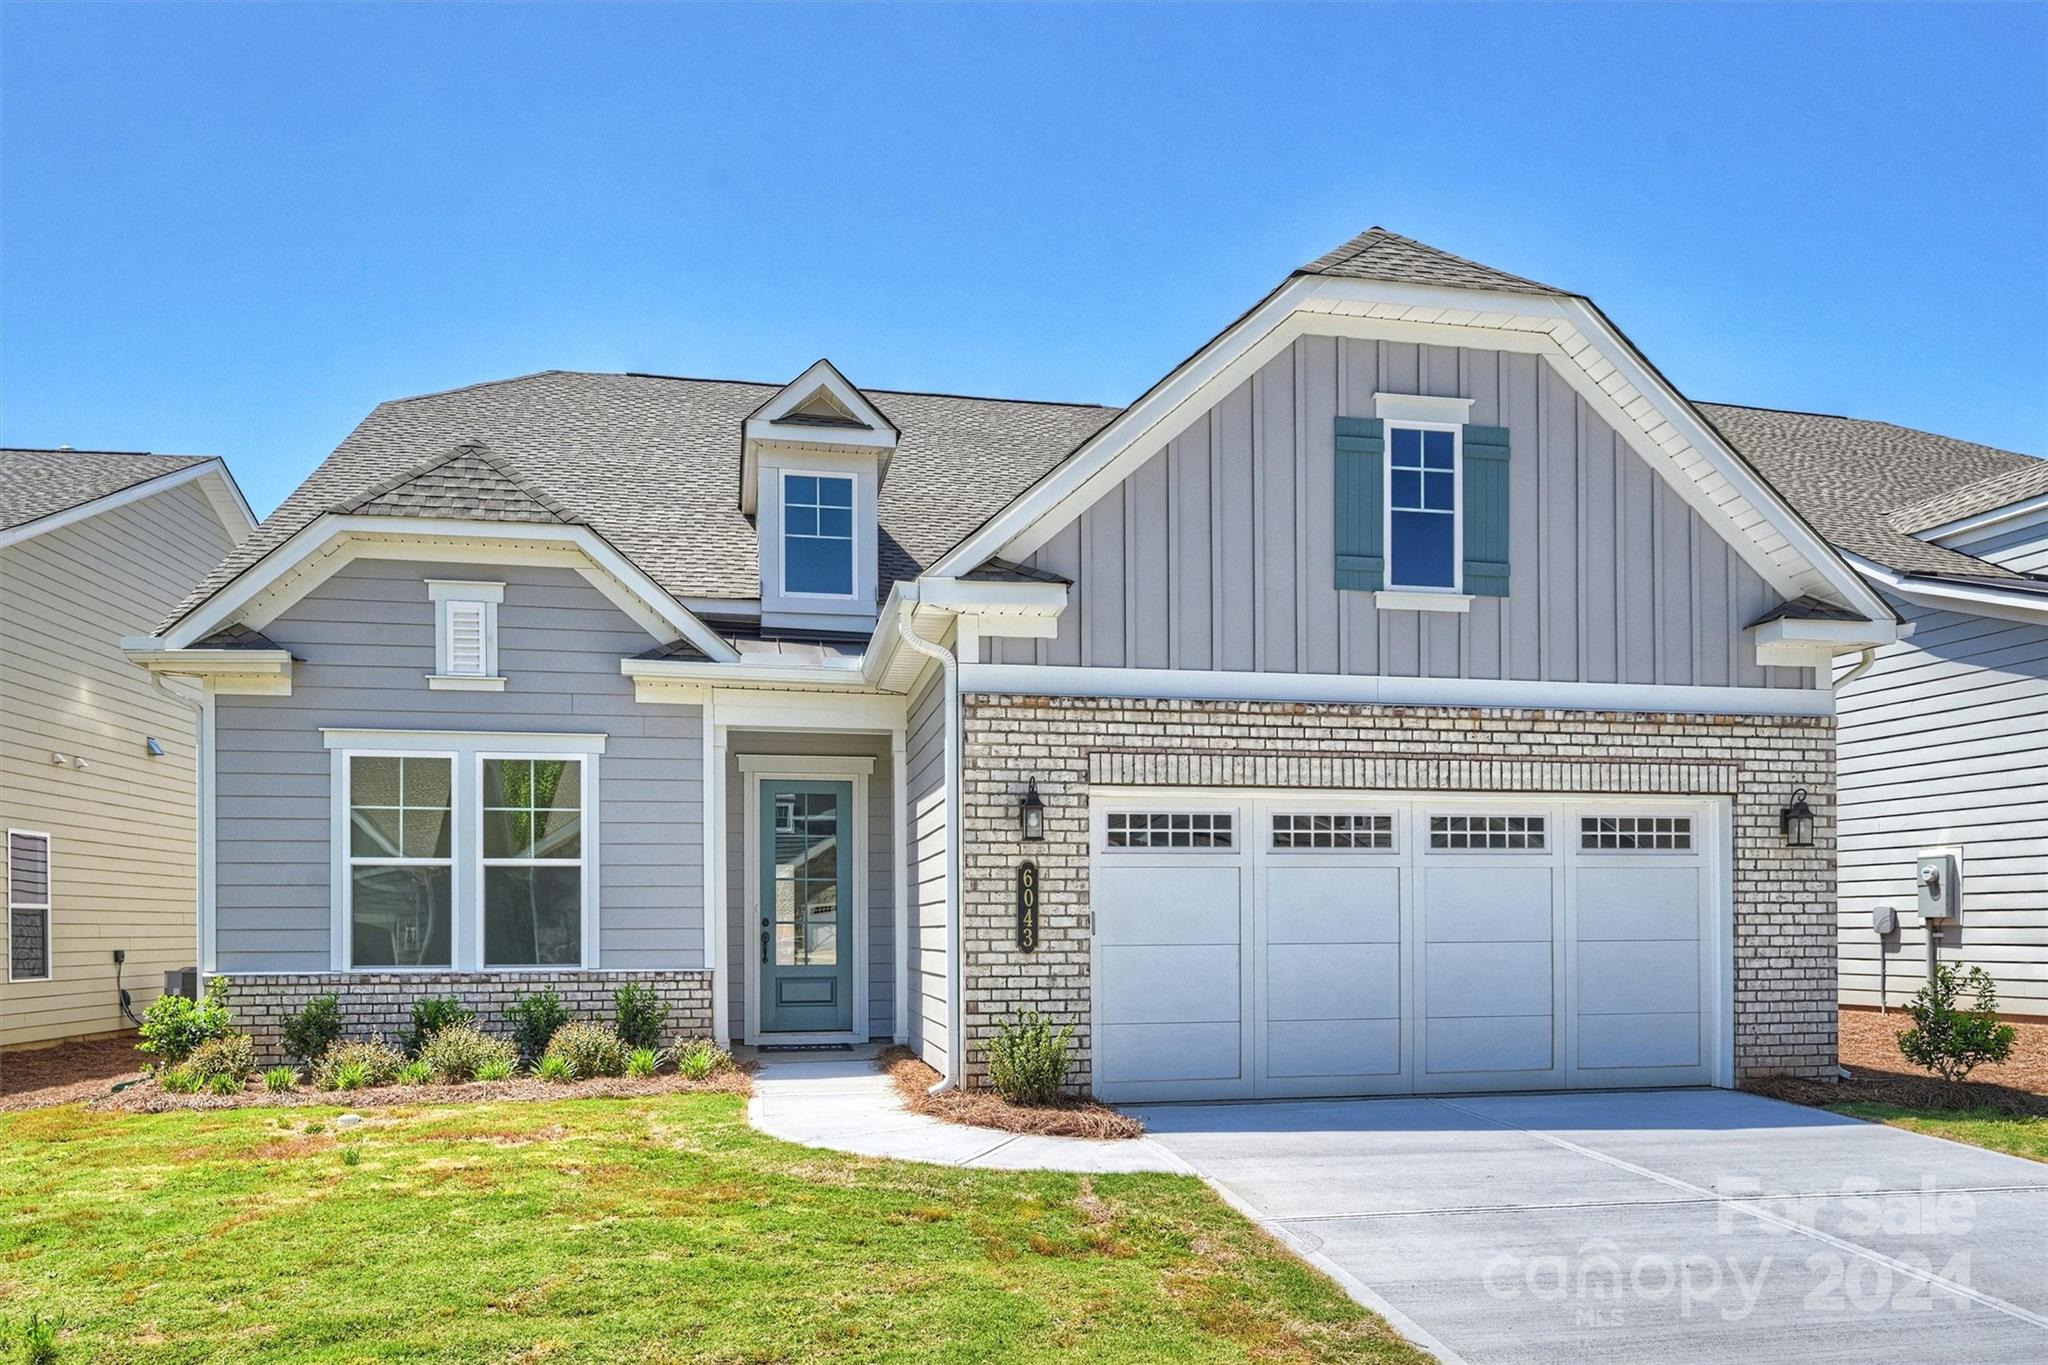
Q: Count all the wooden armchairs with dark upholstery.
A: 0